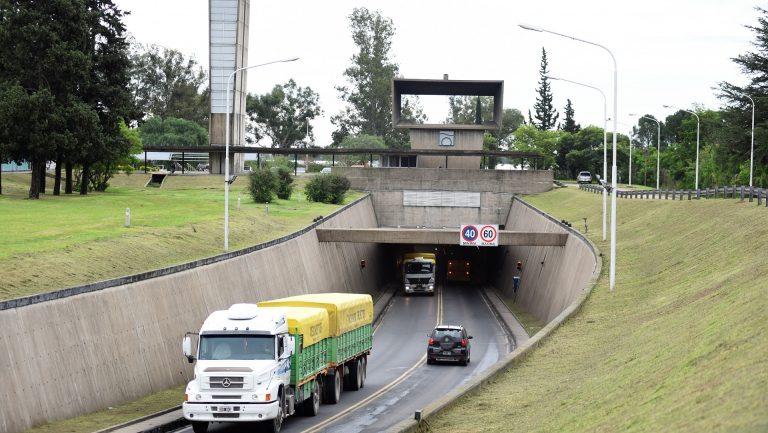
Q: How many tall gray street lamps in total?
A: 7